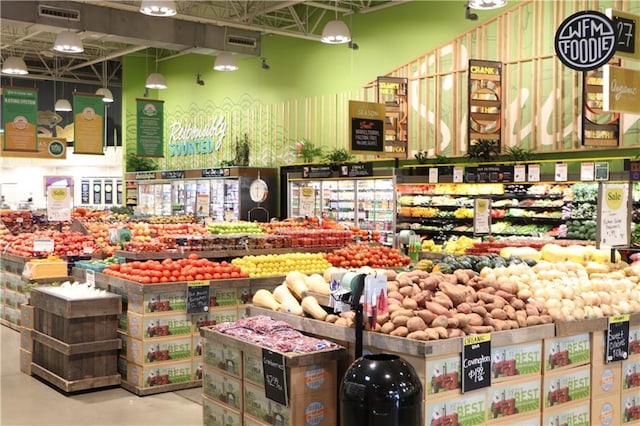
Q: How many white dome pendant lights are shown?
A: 9